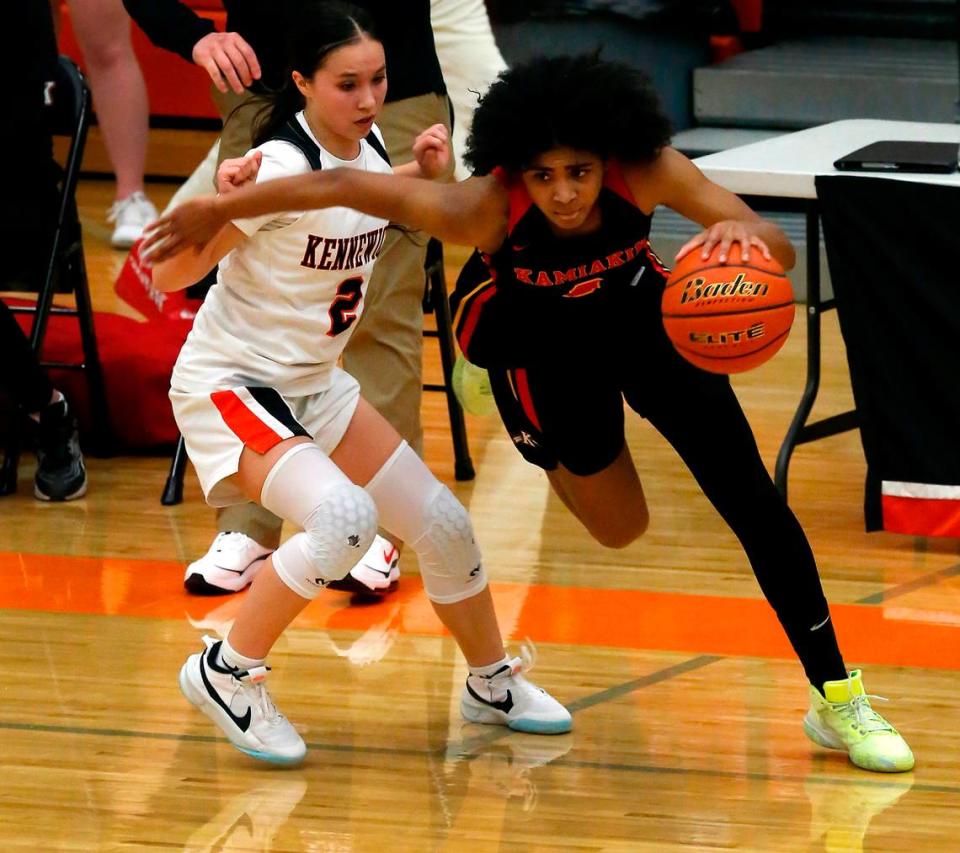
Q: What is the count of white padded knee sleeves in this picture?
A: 2